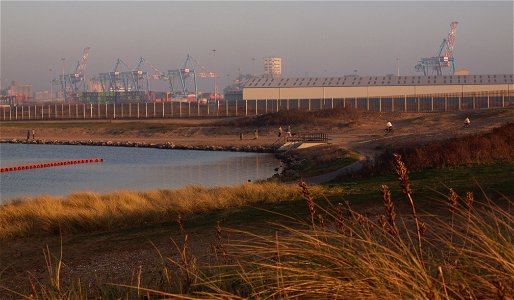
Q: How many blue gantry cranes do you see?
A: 5